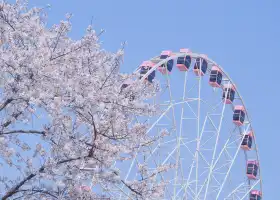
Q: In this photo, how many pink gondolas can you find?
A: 11